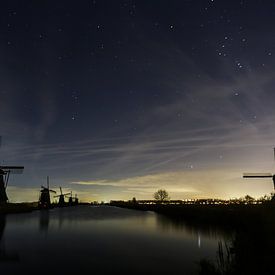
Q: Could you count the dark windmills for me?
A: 6